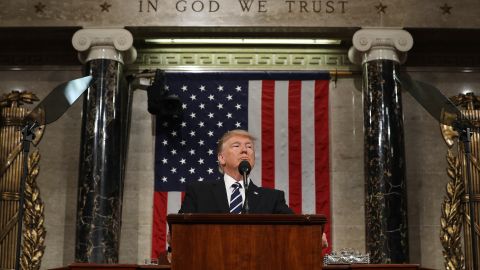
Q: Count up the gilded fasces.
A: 2